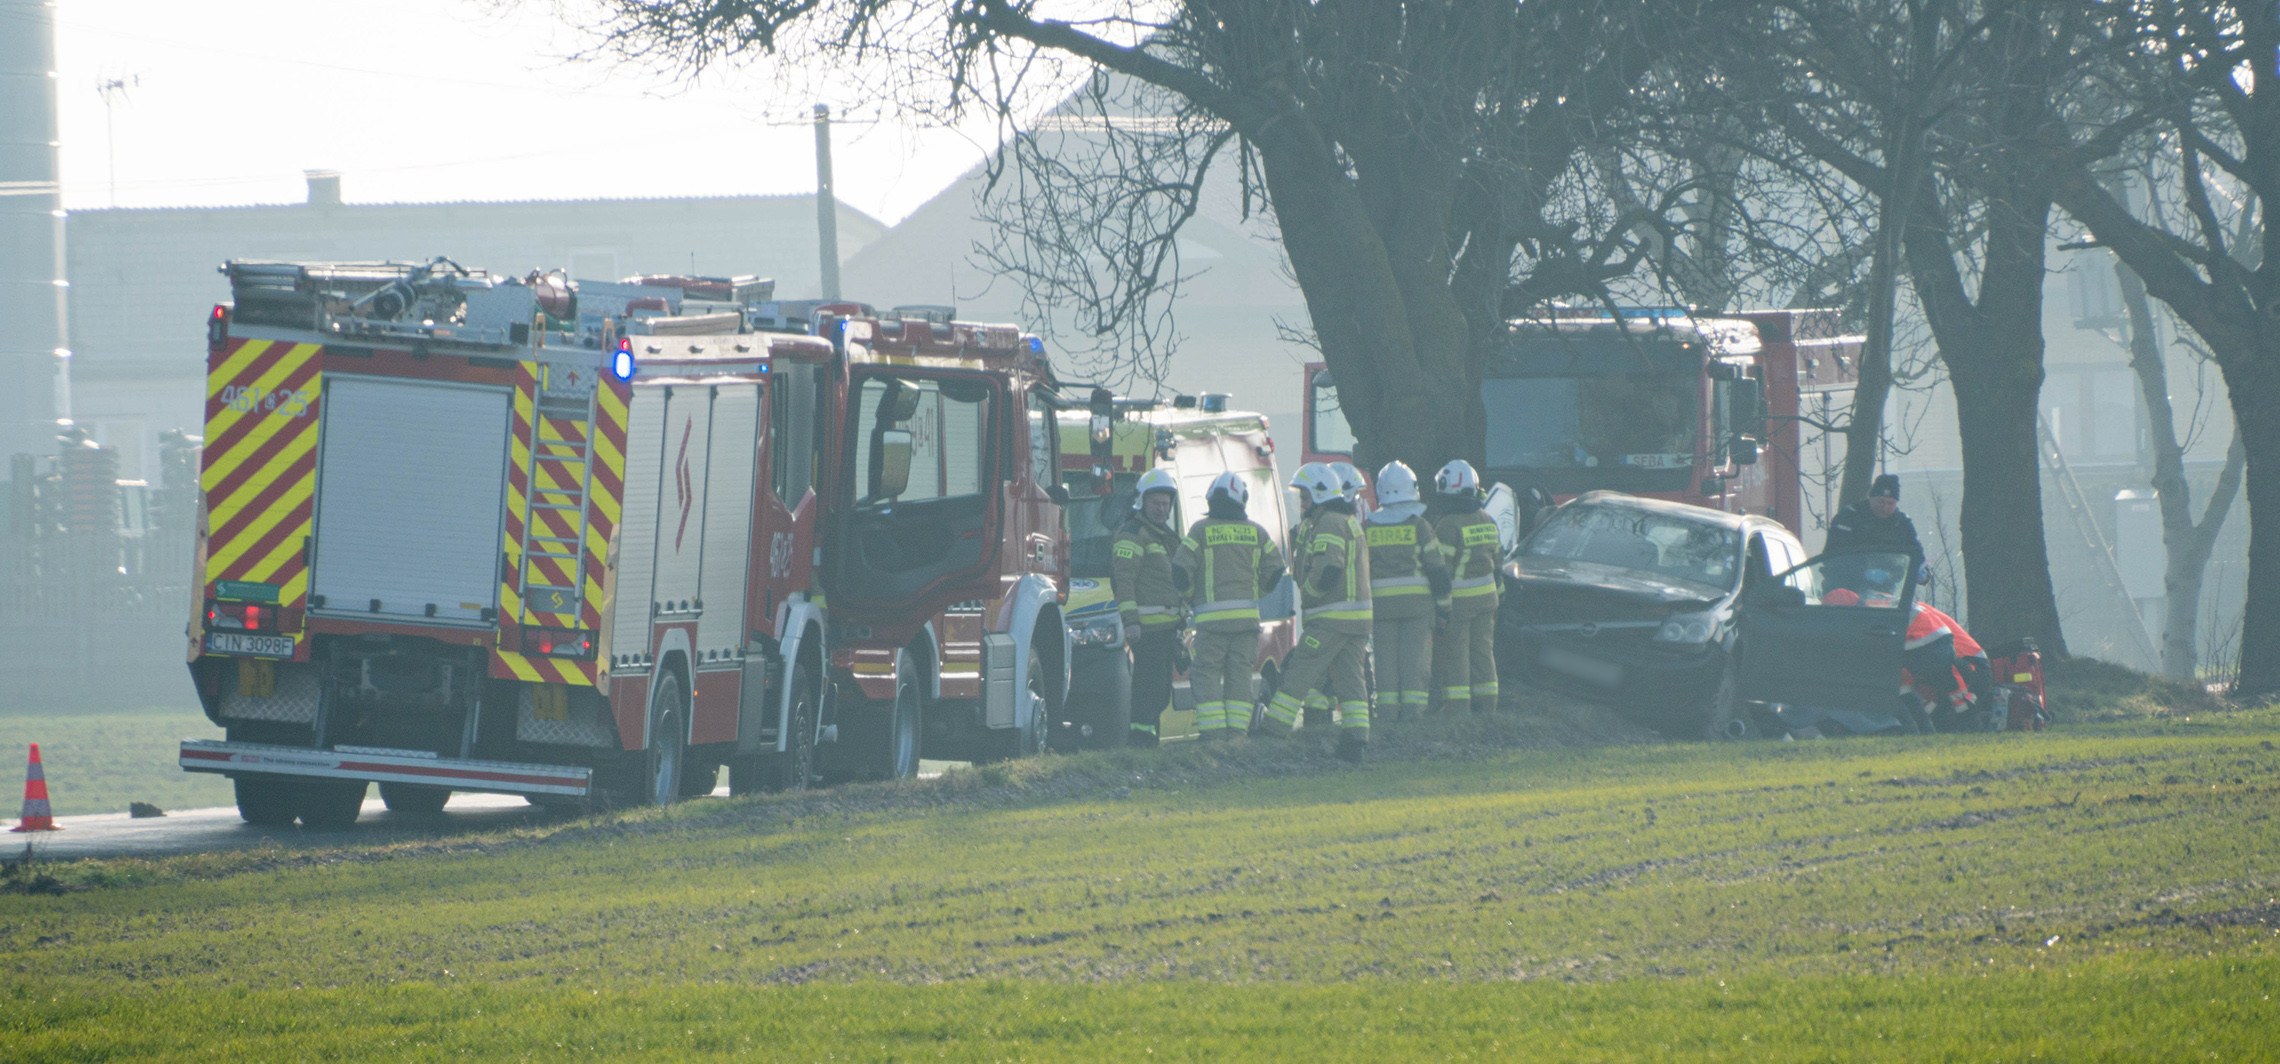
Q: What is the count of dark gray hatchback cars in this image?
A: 1